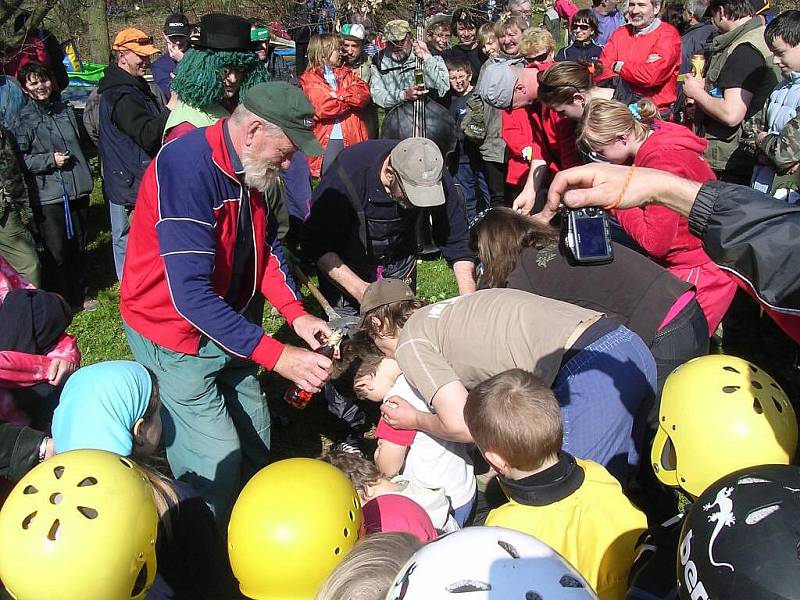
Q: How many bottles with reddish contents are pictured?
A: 1